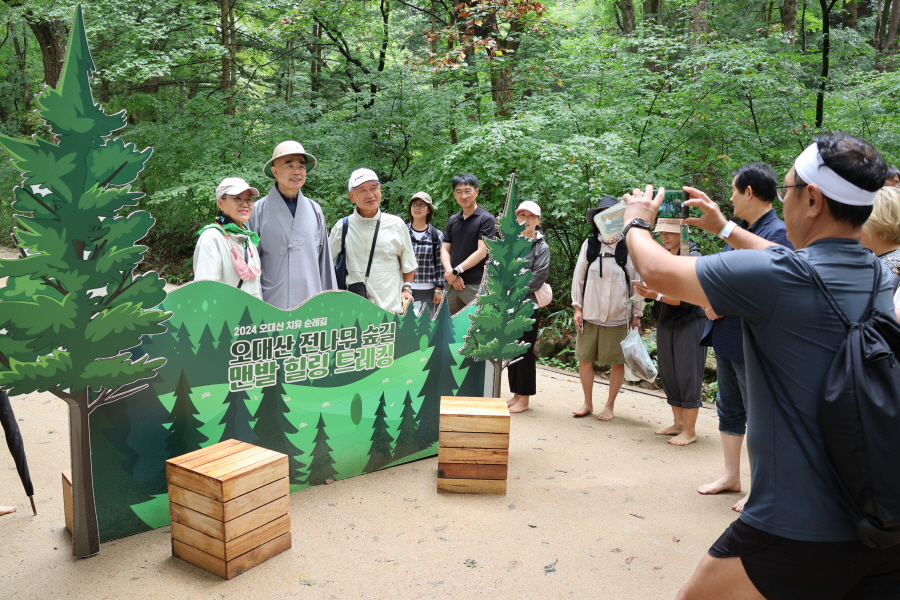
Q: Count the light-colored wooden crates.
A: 2